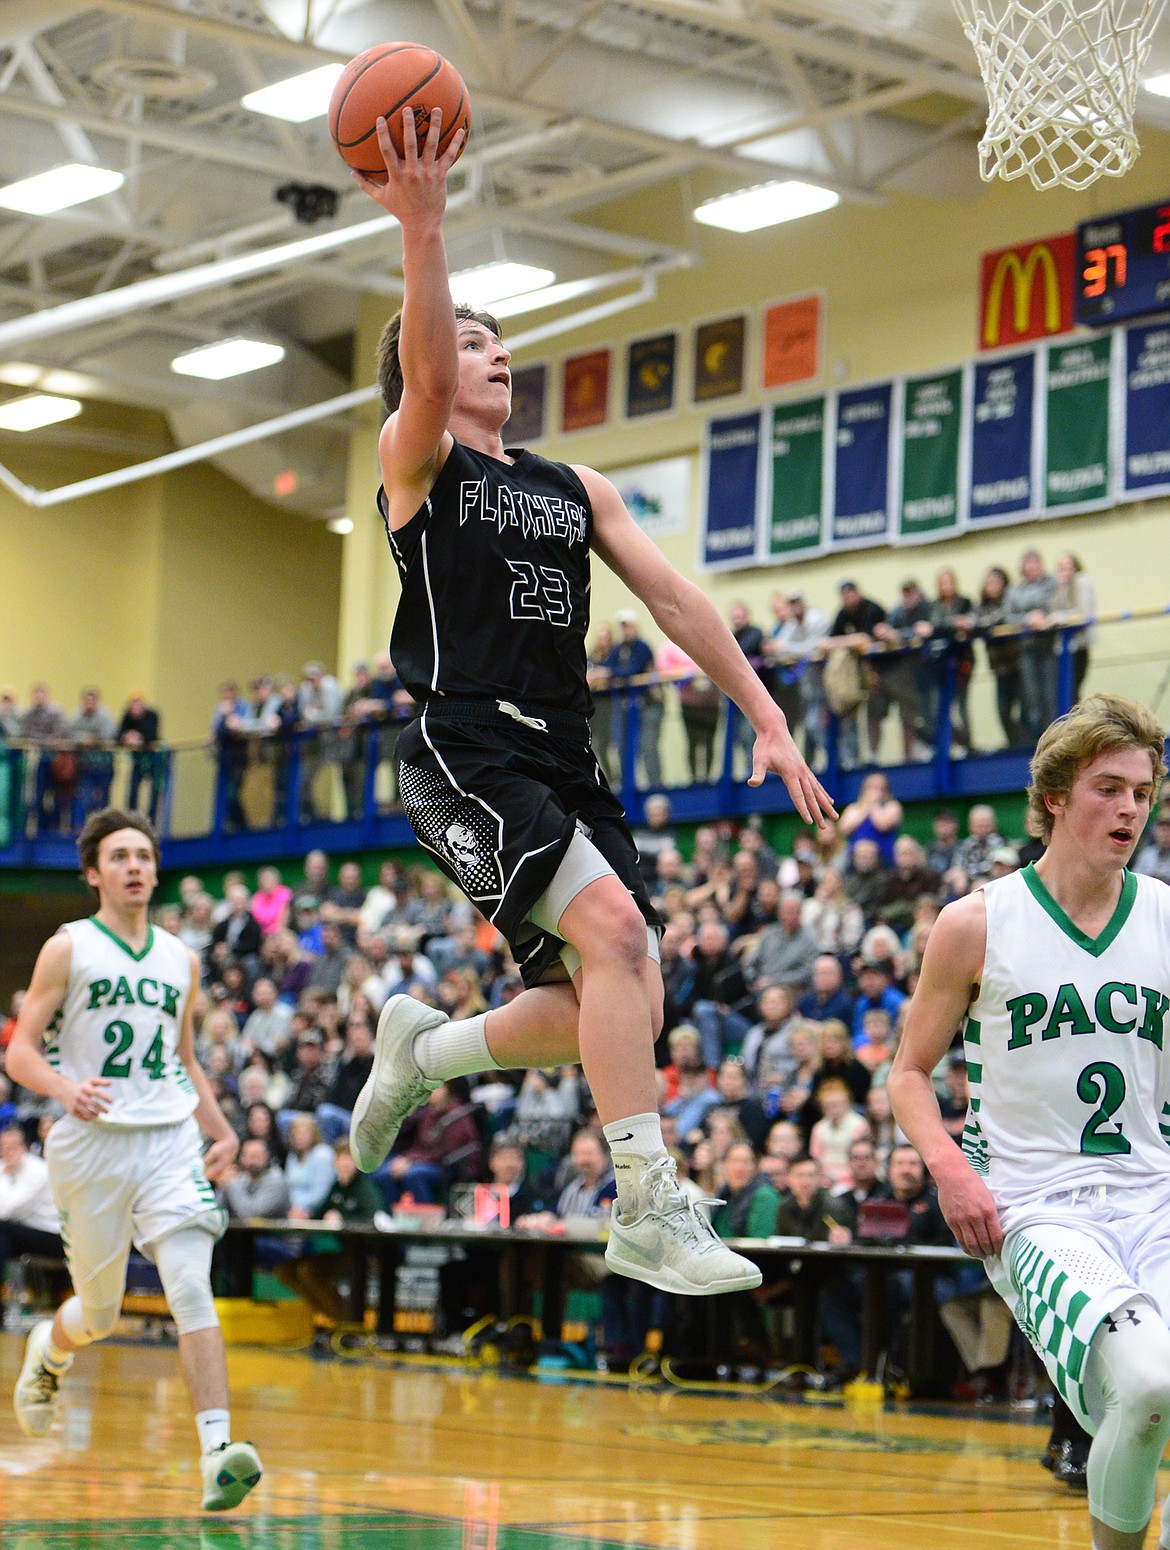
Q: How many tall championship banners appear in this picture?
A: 7